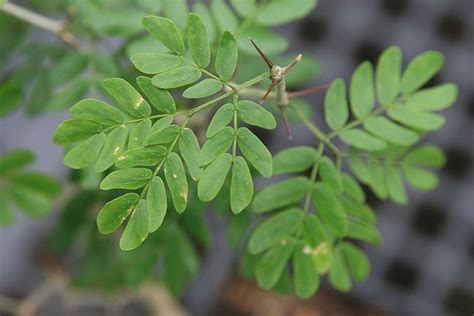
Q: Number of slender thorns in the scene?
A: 5